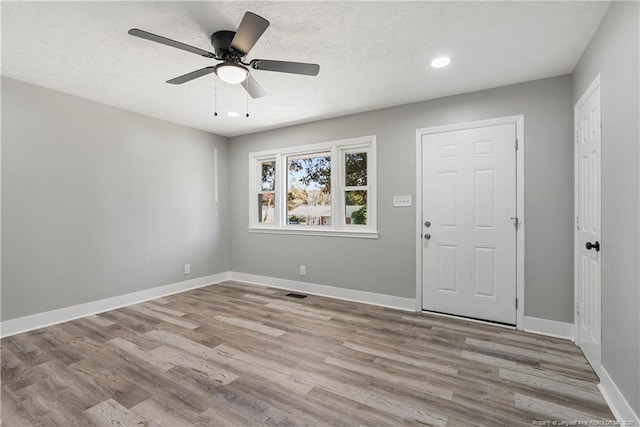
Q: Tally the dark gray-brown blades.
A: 5